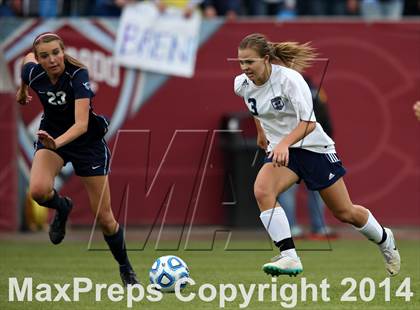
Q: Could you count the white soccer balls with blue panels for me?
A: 1